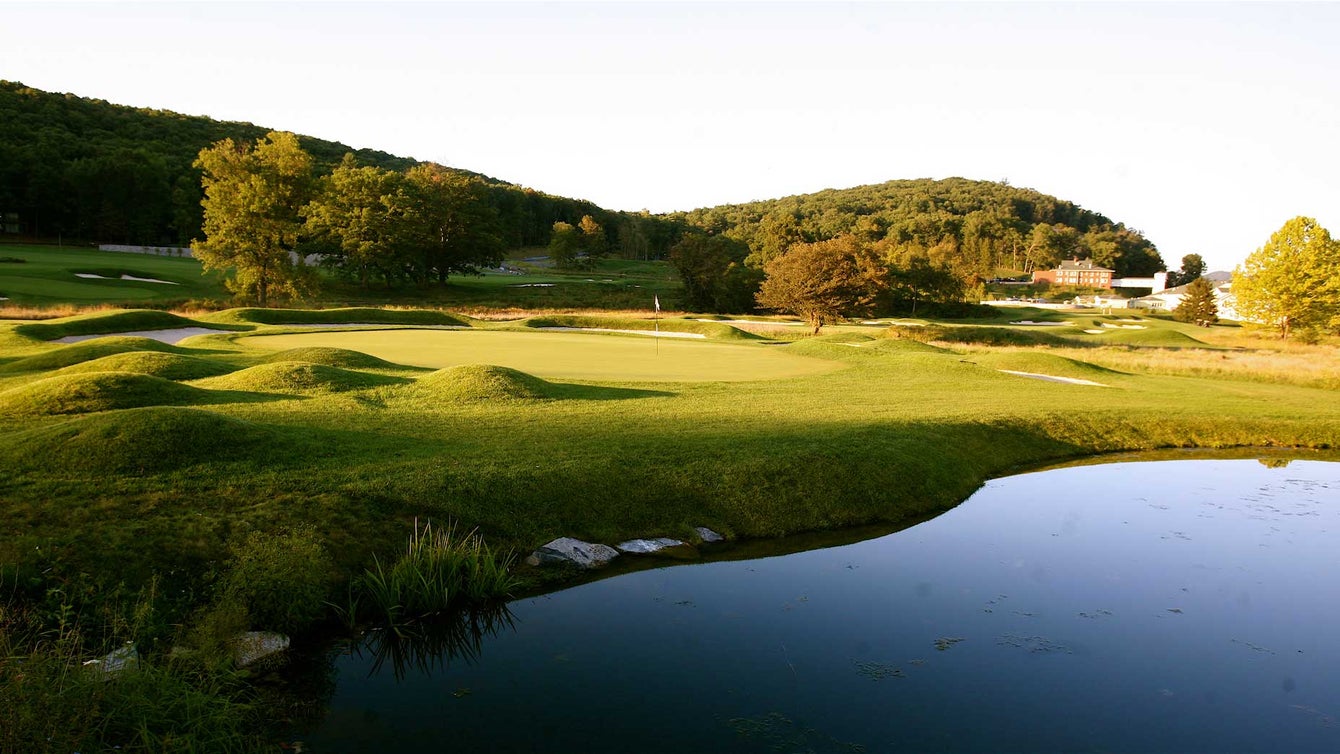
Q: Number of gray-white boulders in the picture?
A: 5